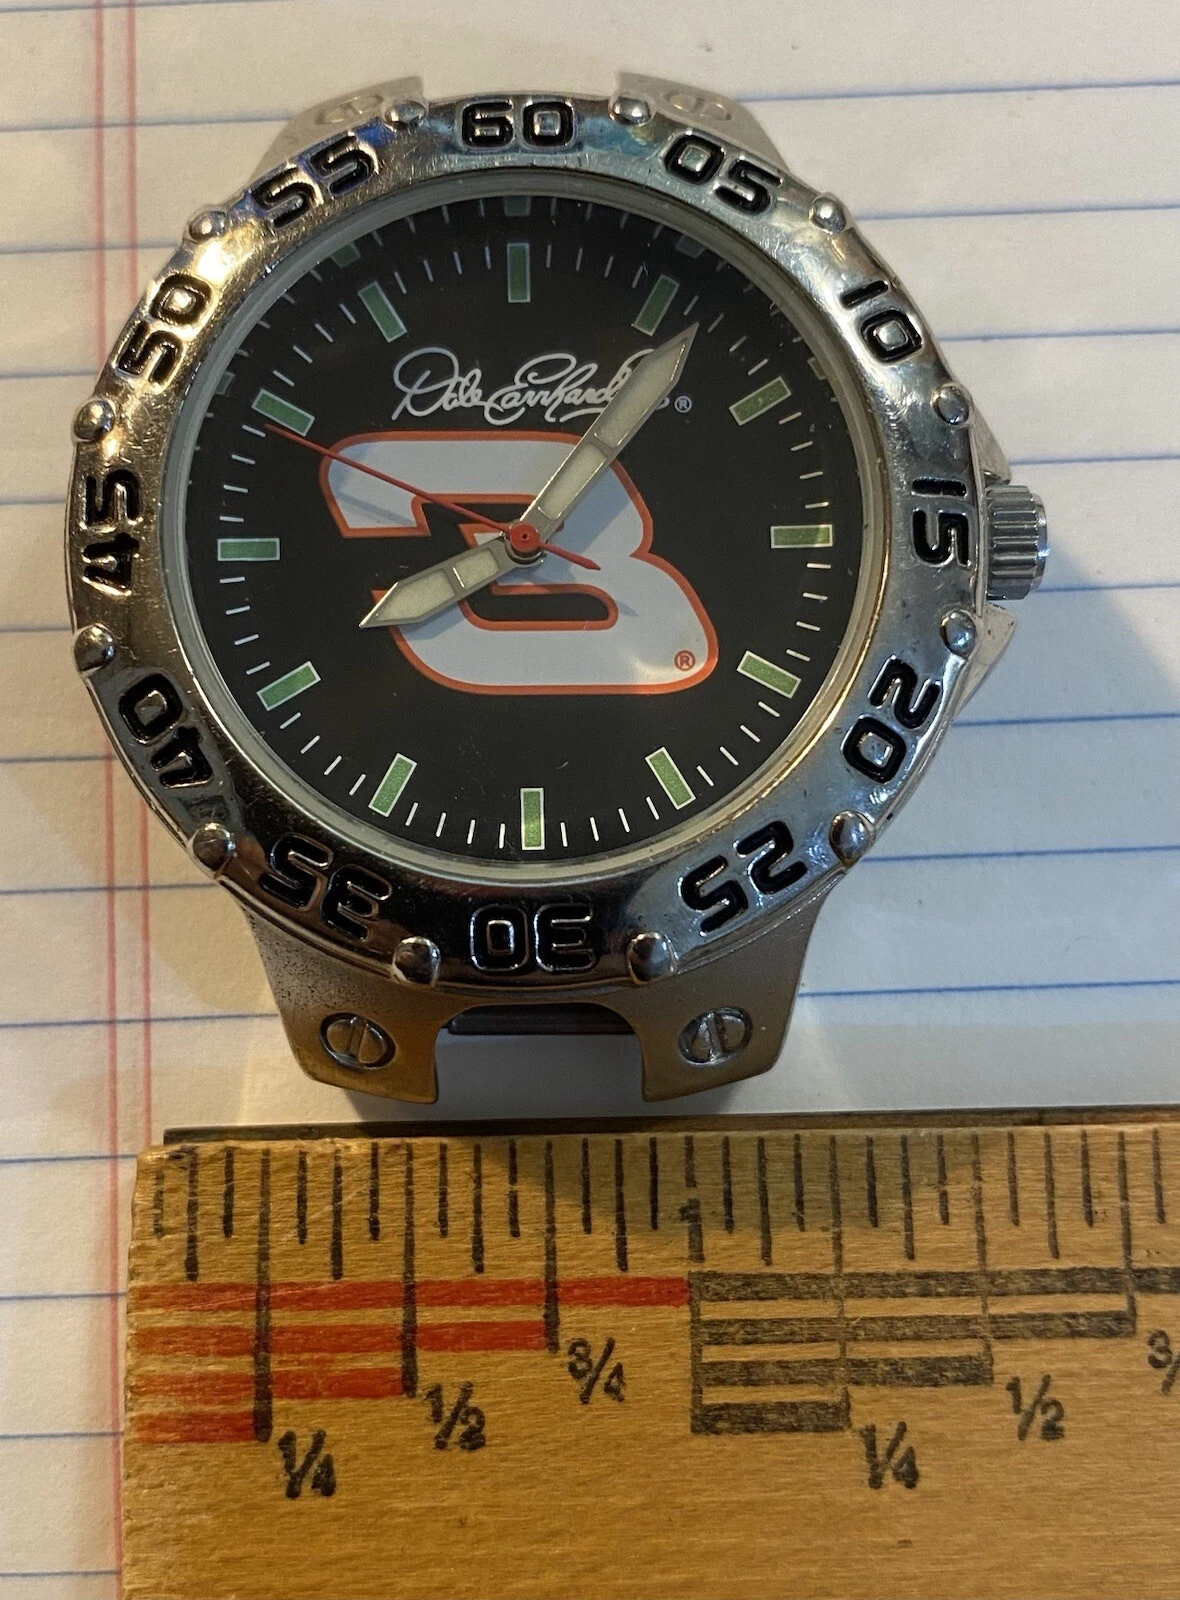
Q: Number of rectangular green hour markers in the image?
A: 12